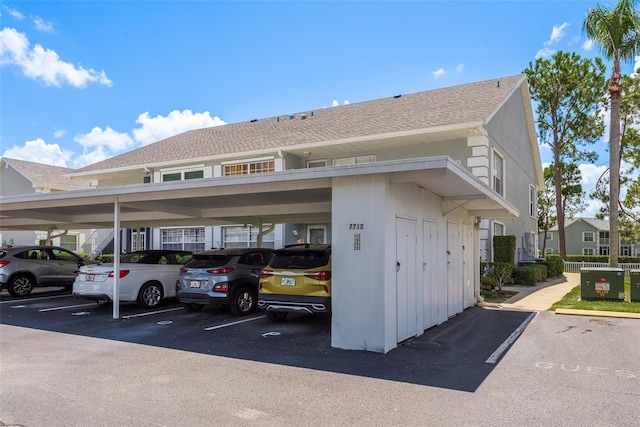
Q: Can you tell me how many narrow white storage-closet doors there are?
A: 4